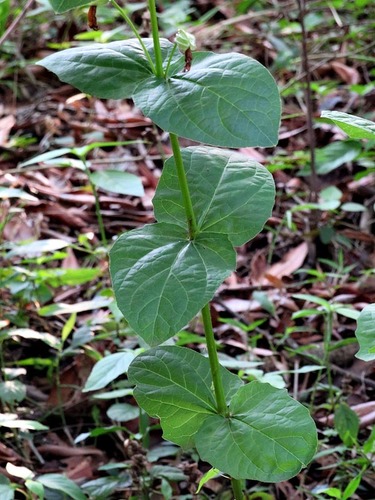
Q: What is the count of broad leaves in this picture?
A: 6